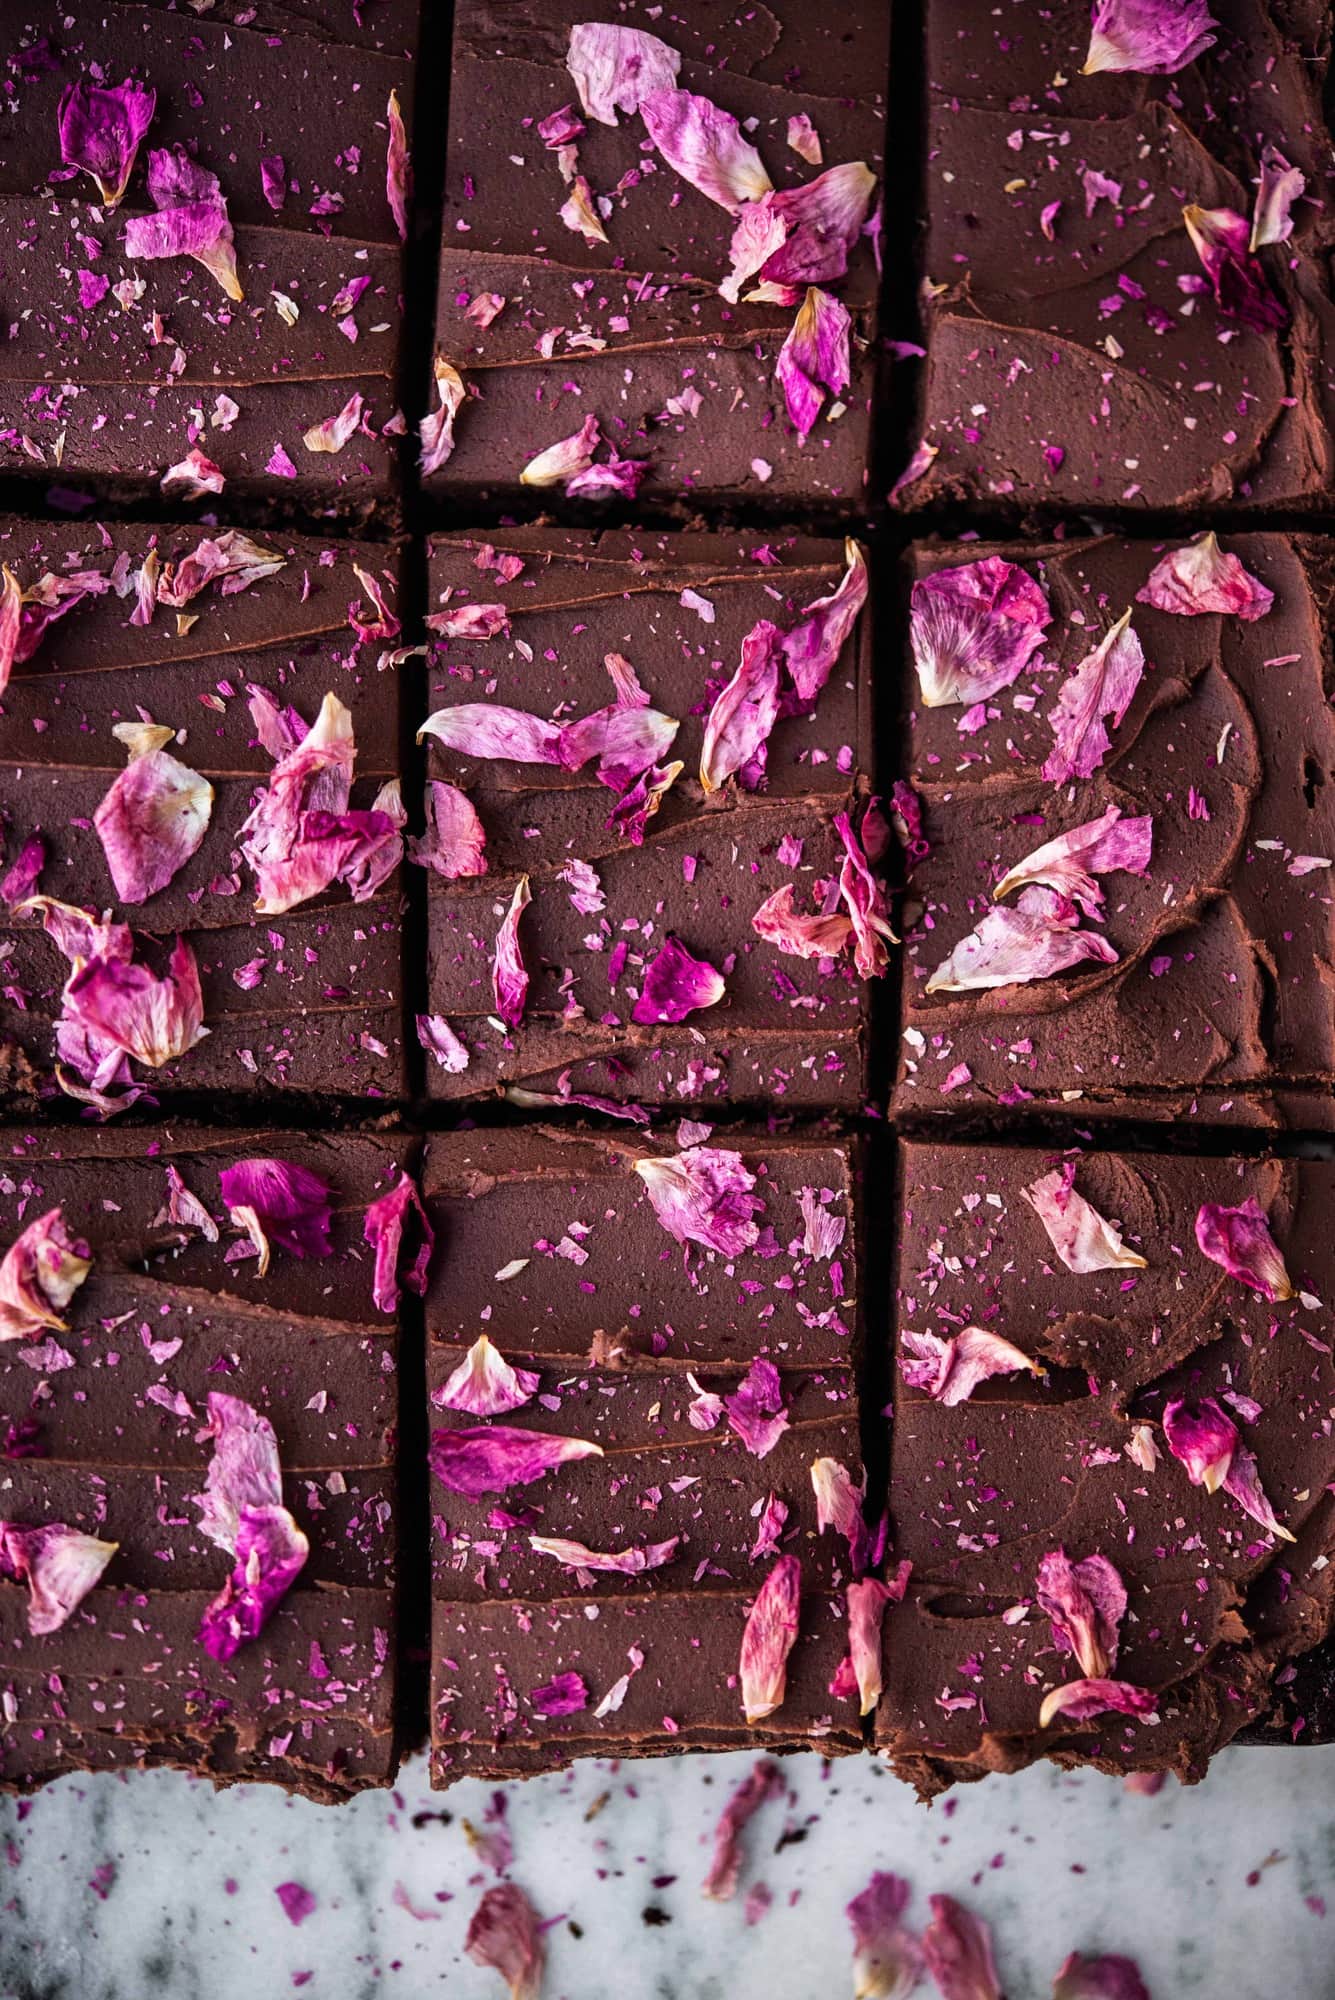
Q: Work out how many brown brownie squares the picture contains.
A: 9